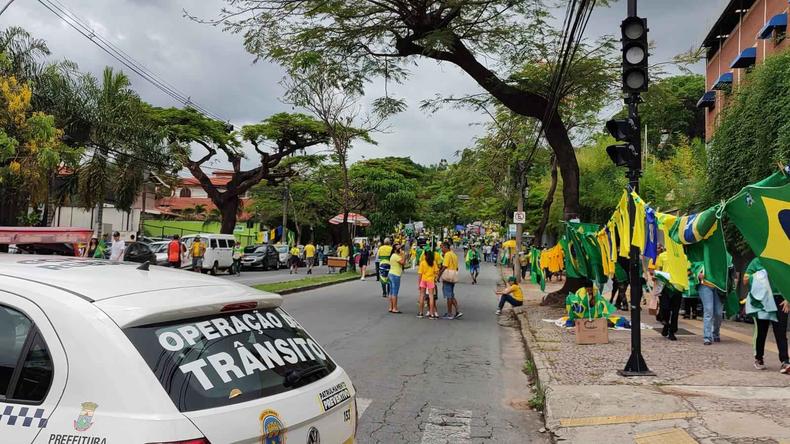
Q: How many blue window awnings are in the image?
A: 4